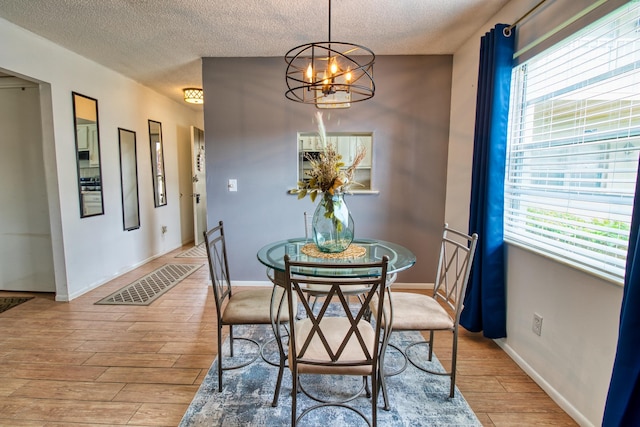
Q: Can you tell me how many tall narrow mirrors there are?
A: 3